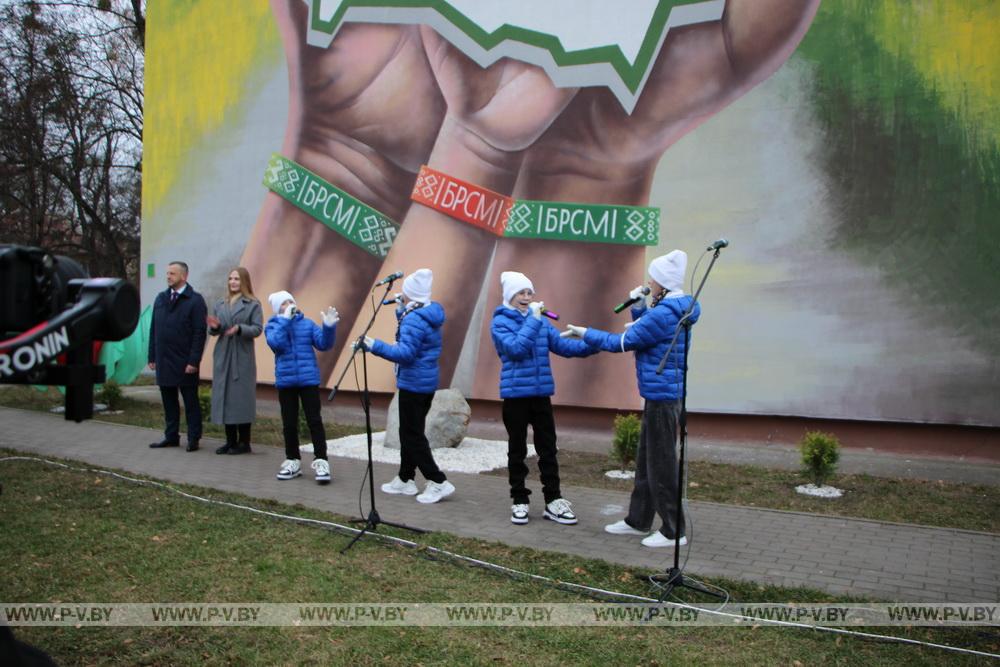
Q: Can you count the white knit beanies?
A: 4